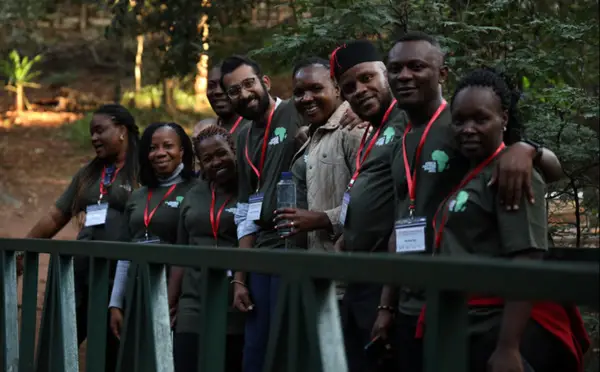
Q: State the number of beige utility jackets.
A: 1